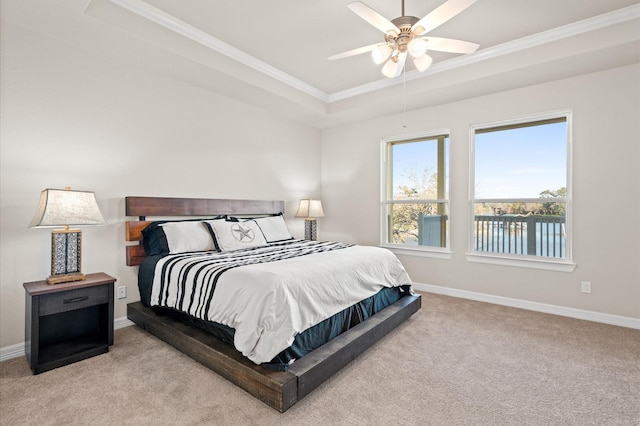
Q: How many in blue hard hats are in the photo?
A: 0